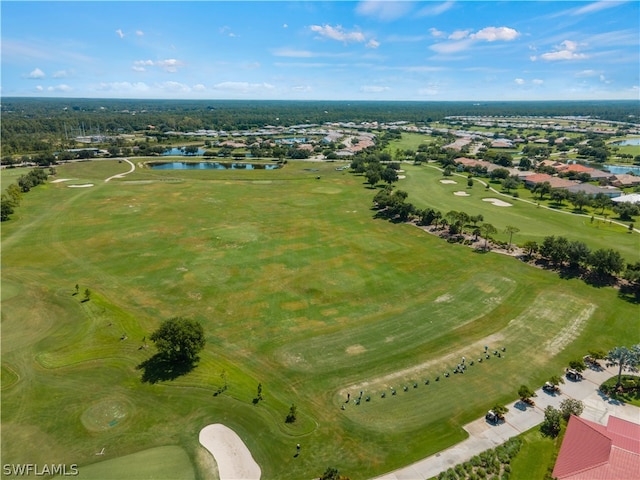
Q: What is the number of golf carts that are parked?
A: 4